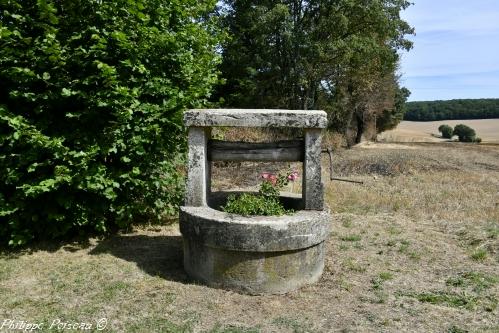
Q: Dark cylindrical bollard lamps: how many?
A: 0